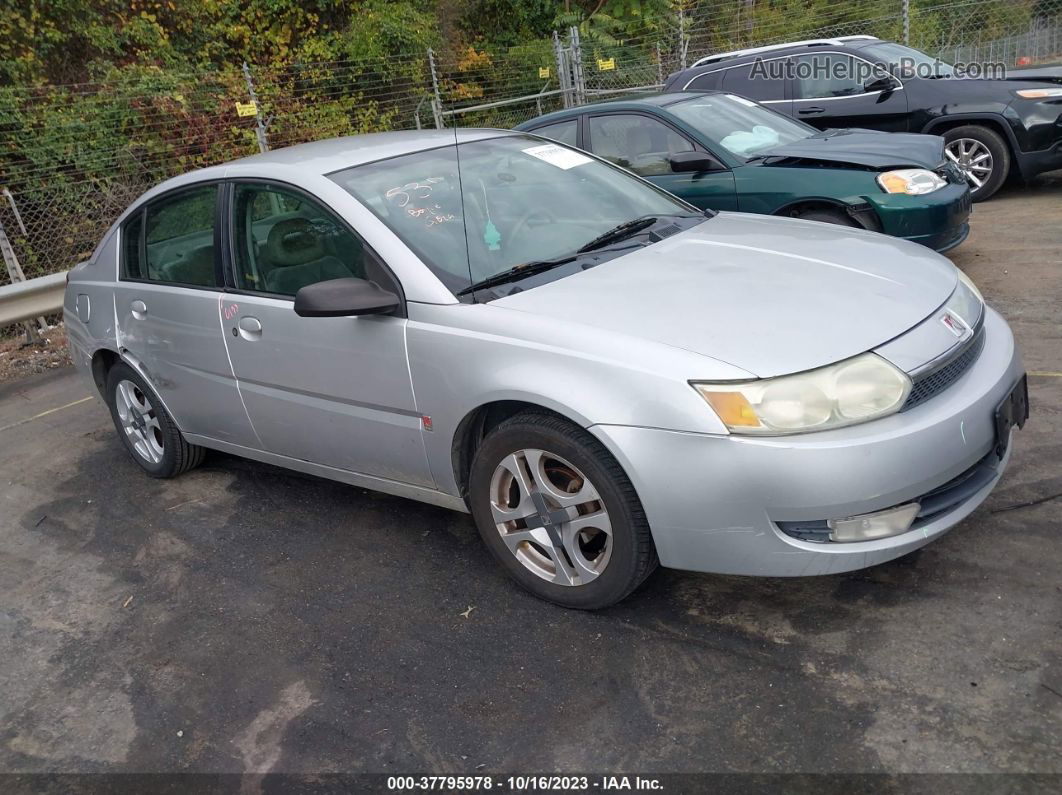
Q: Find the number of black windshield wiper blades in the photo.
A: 2